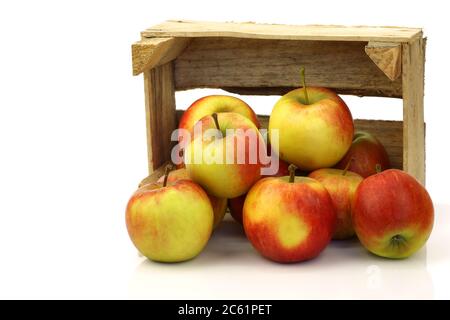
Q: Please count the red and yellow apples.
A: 10